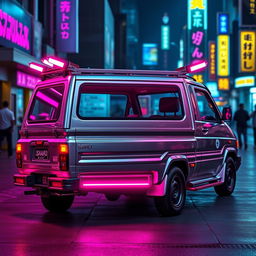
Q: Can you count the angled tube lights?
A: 4